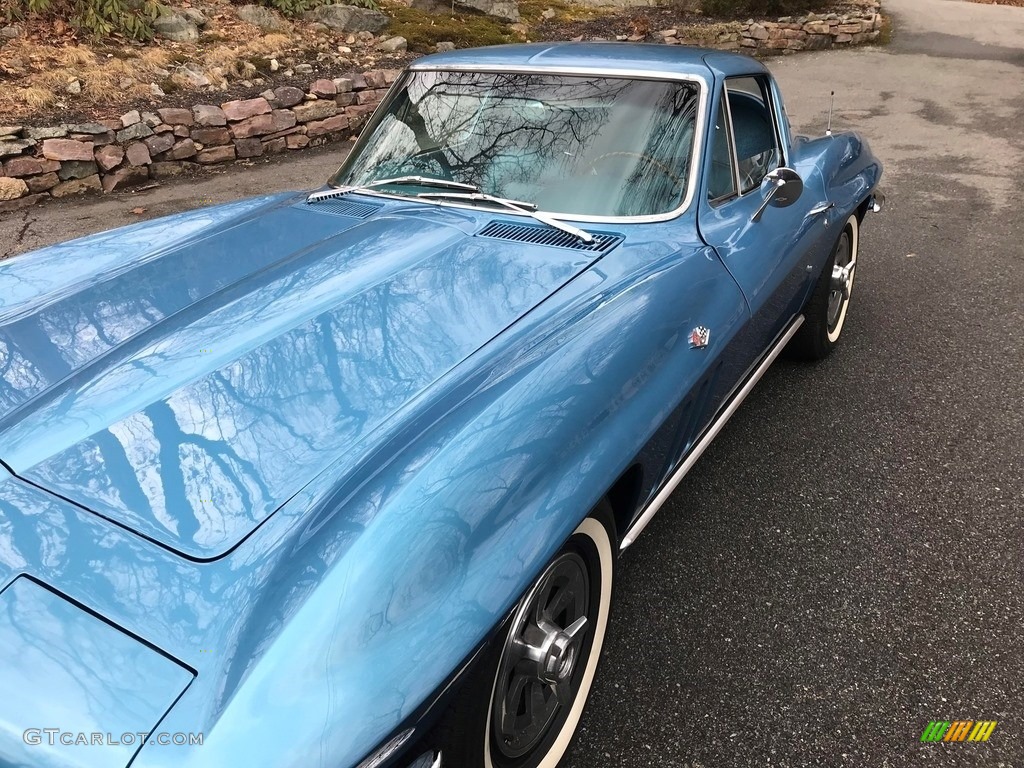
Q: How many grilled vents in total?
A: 2